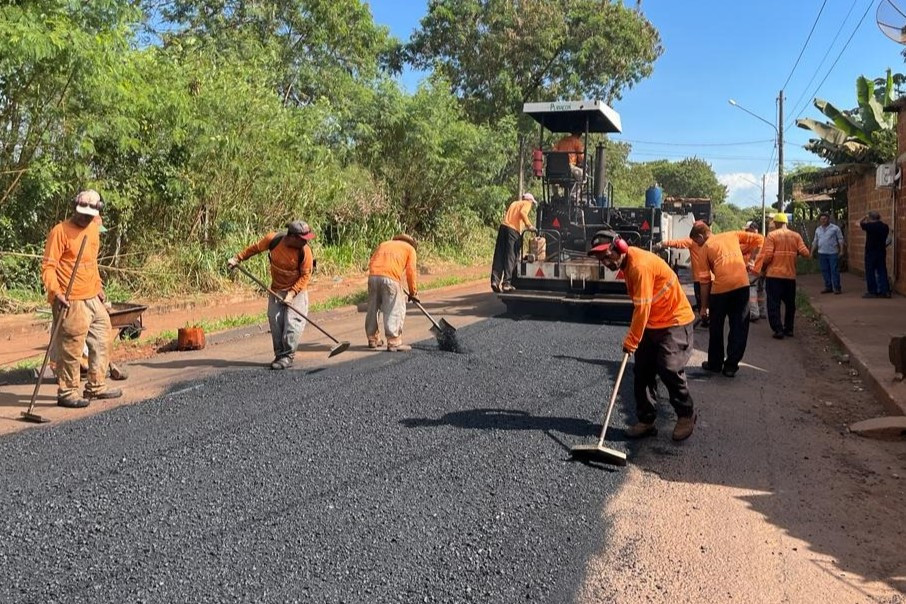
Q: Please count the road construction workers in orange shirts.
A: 10